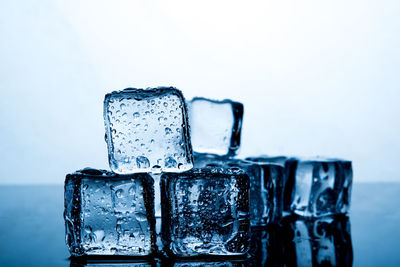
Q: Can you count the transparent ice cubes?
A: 6